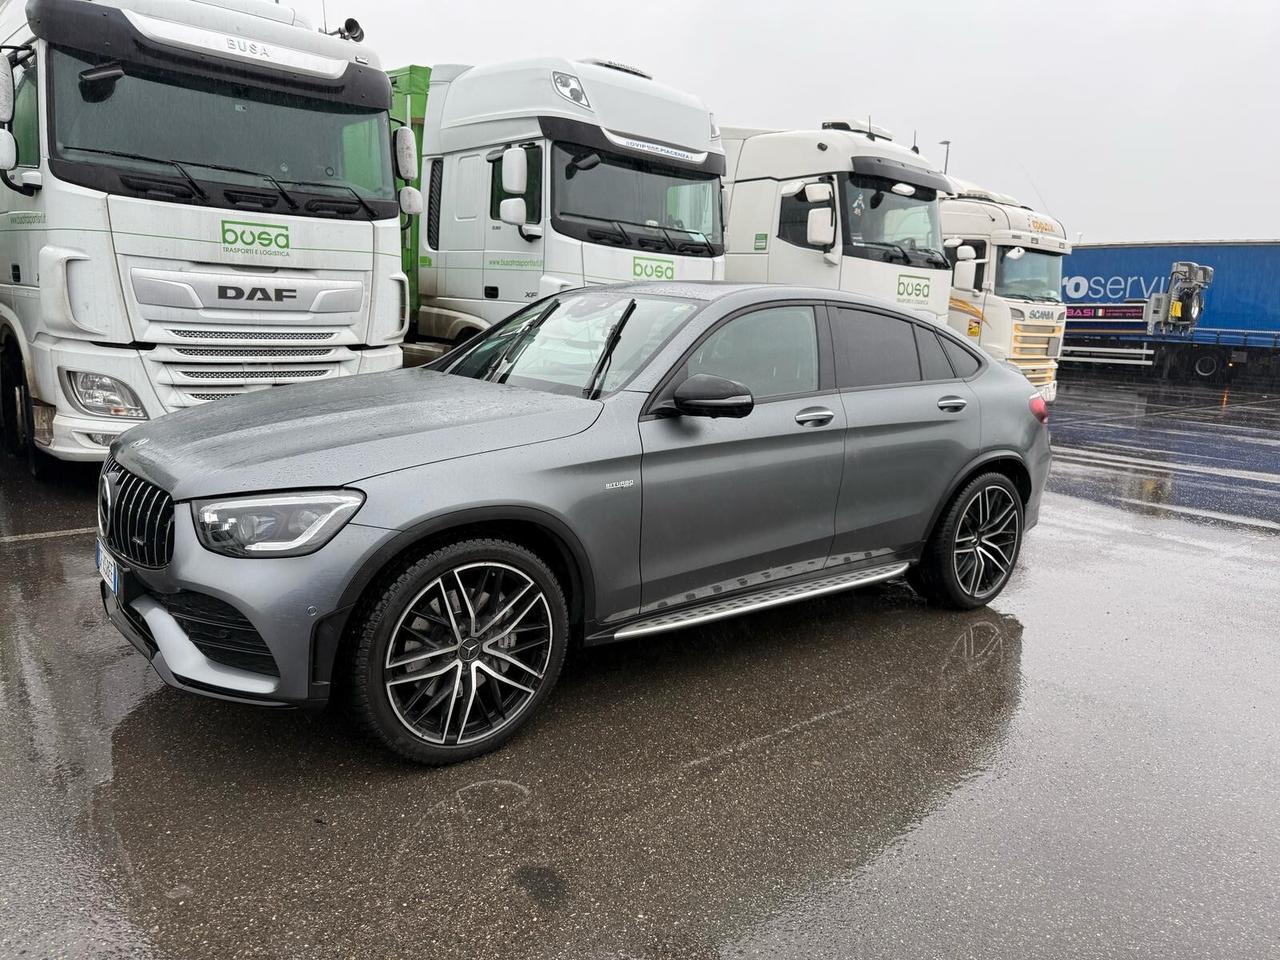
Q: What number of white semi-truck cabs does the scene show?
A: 4